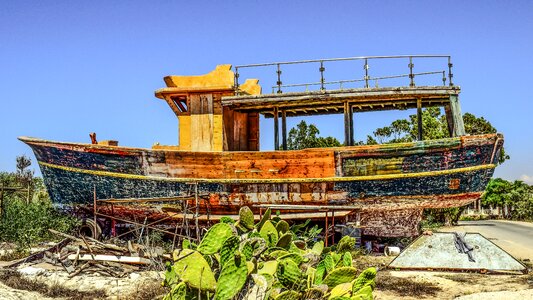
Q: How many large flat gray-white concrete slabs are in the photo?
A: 1